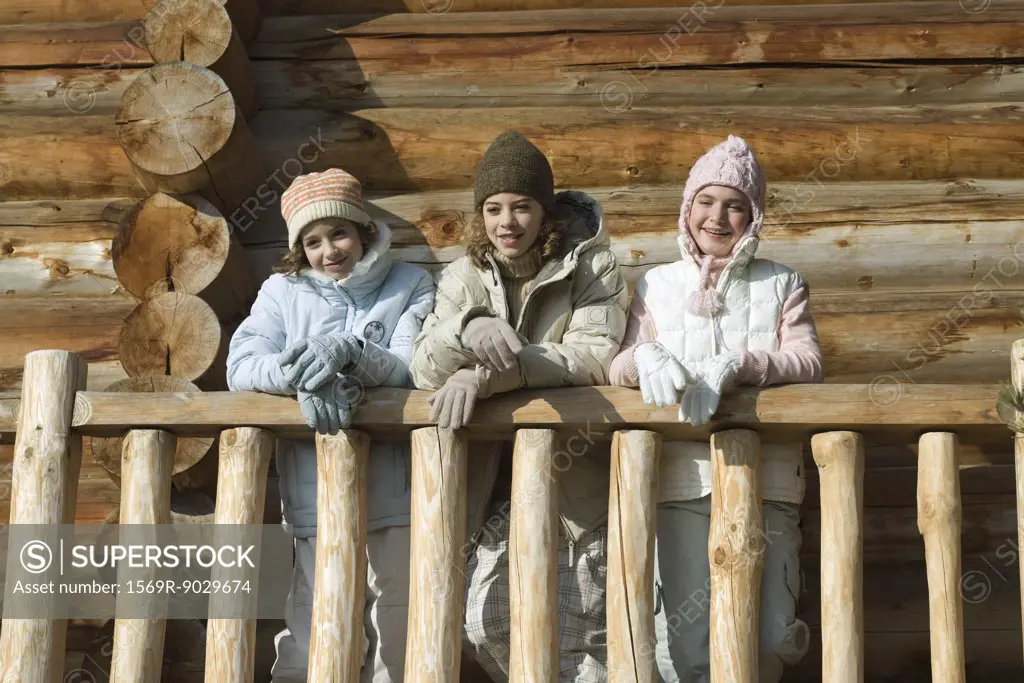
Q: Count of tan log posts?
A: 11